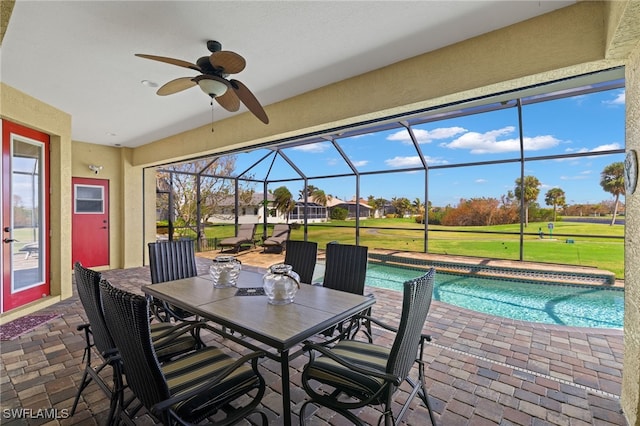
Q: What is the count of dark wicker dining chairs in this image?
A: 6